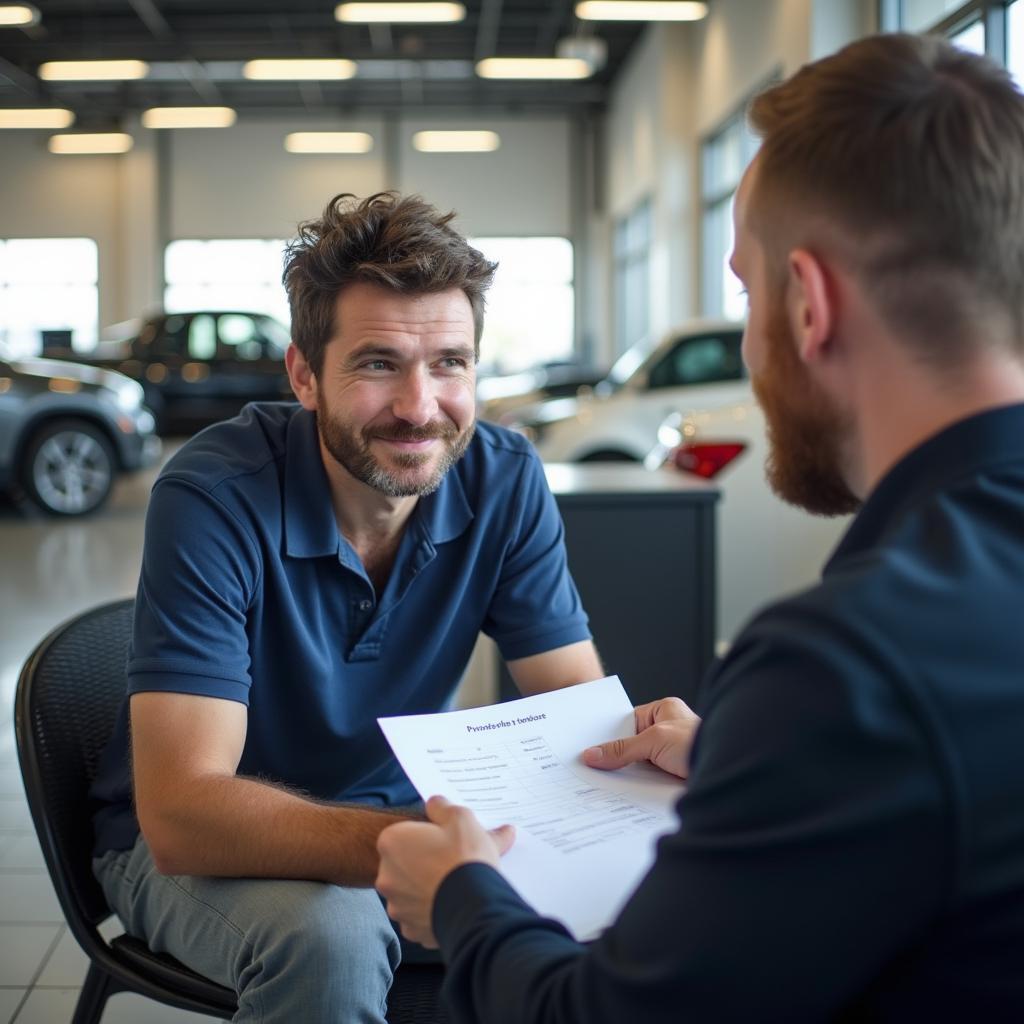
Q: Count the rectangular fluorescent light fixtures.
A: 11